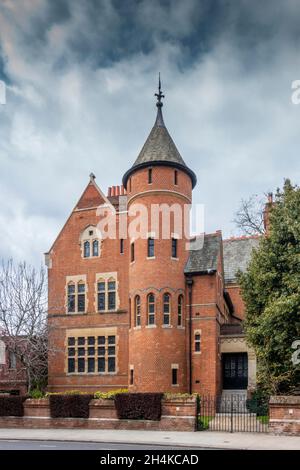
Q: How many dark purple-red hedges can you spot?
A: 3